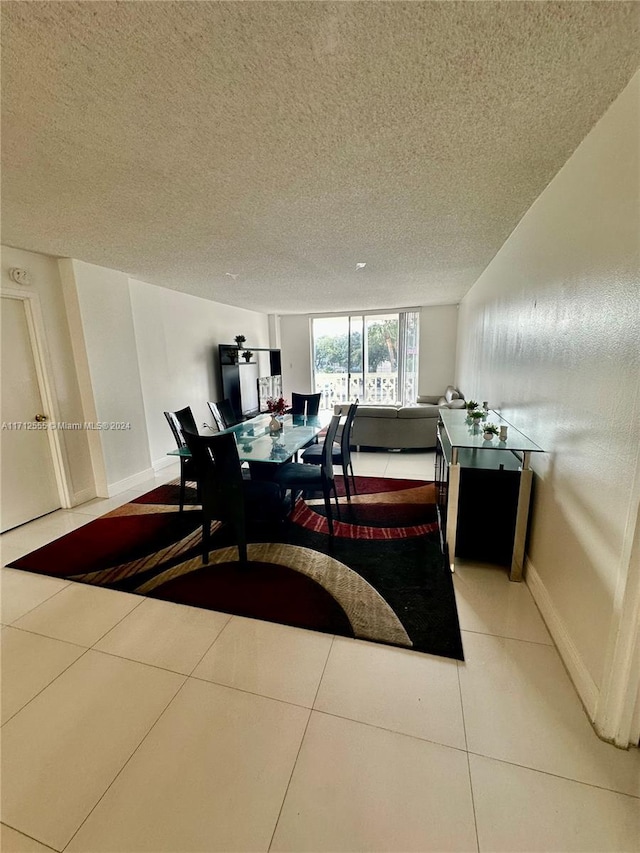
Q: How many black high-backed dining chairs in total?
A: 6